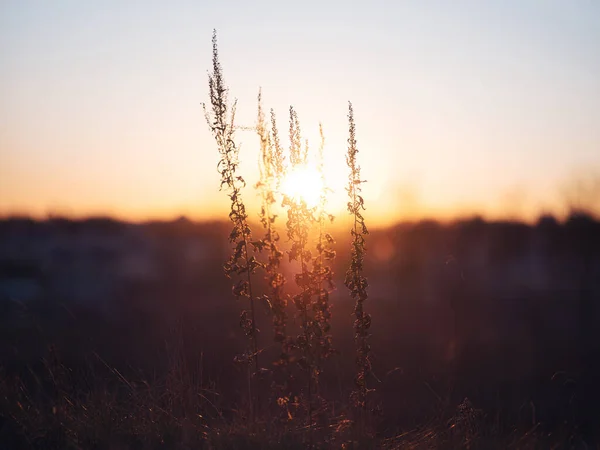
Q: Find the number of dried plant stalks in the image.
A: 5